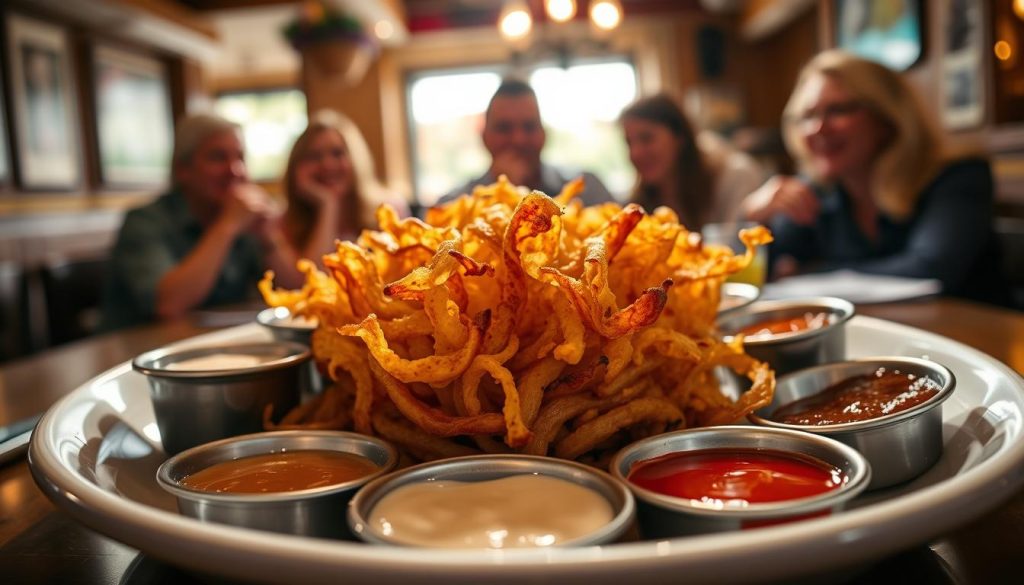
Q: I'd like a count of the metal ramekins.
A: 8